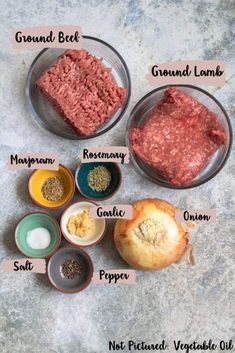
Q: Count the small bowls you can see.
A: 5